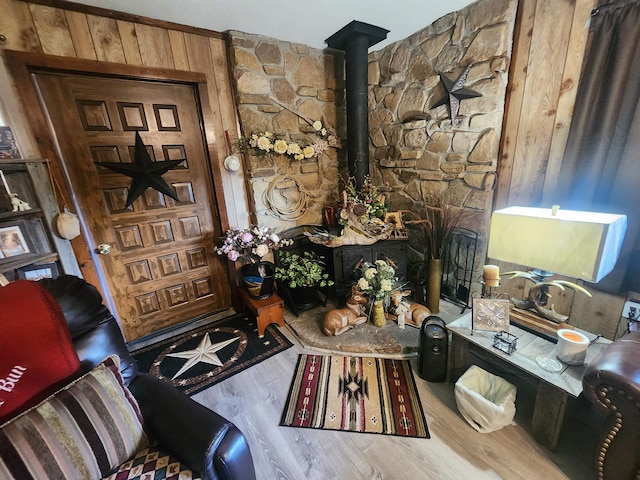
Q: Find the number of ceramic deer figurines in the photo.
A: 2